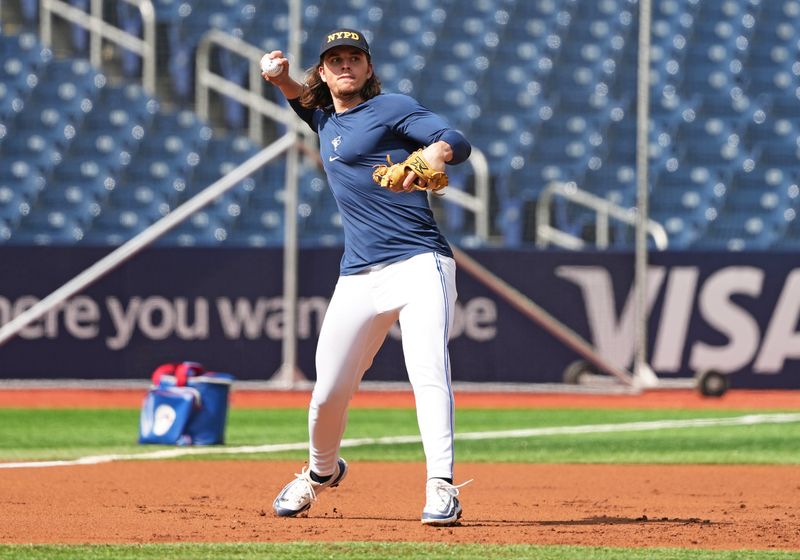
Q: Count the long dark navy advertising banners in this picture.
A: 1